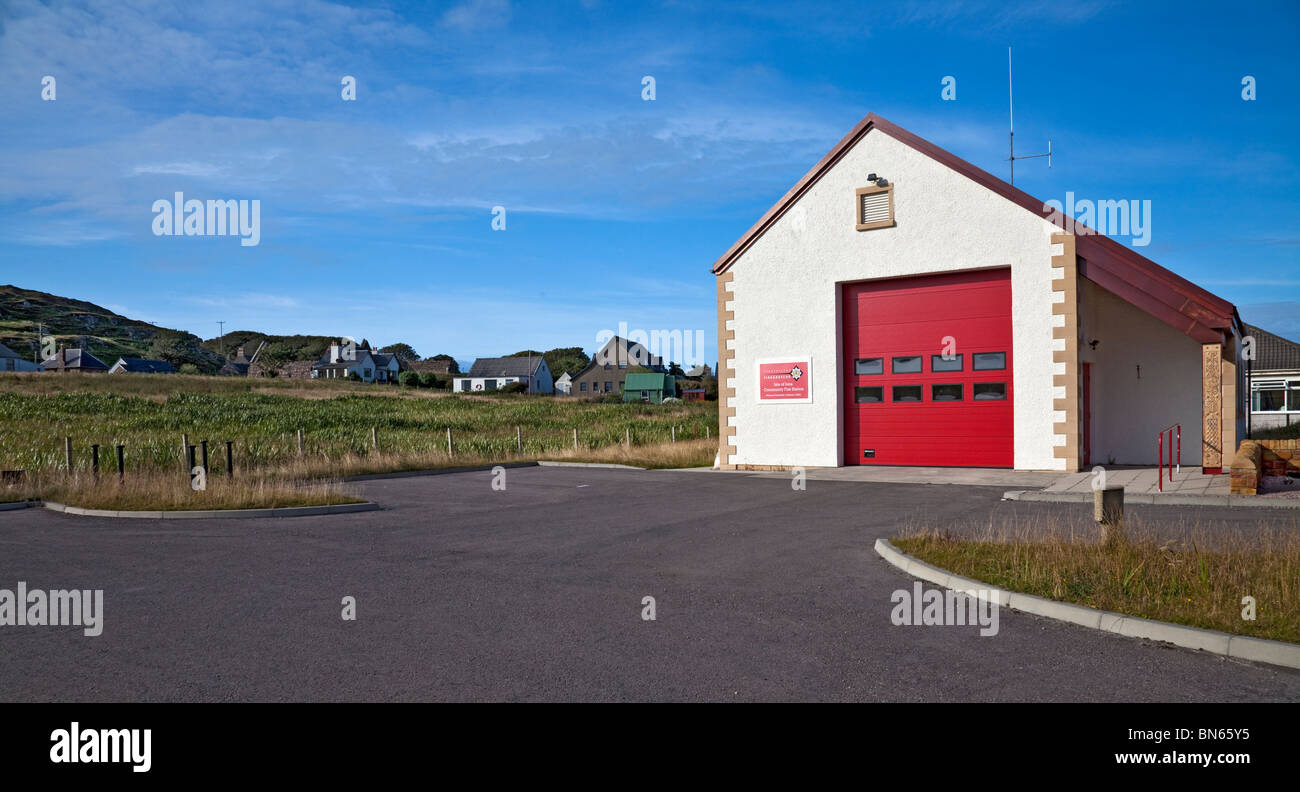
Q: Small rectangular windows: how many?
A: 8